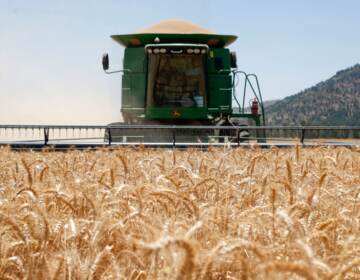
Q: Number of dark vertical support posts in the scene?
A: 5